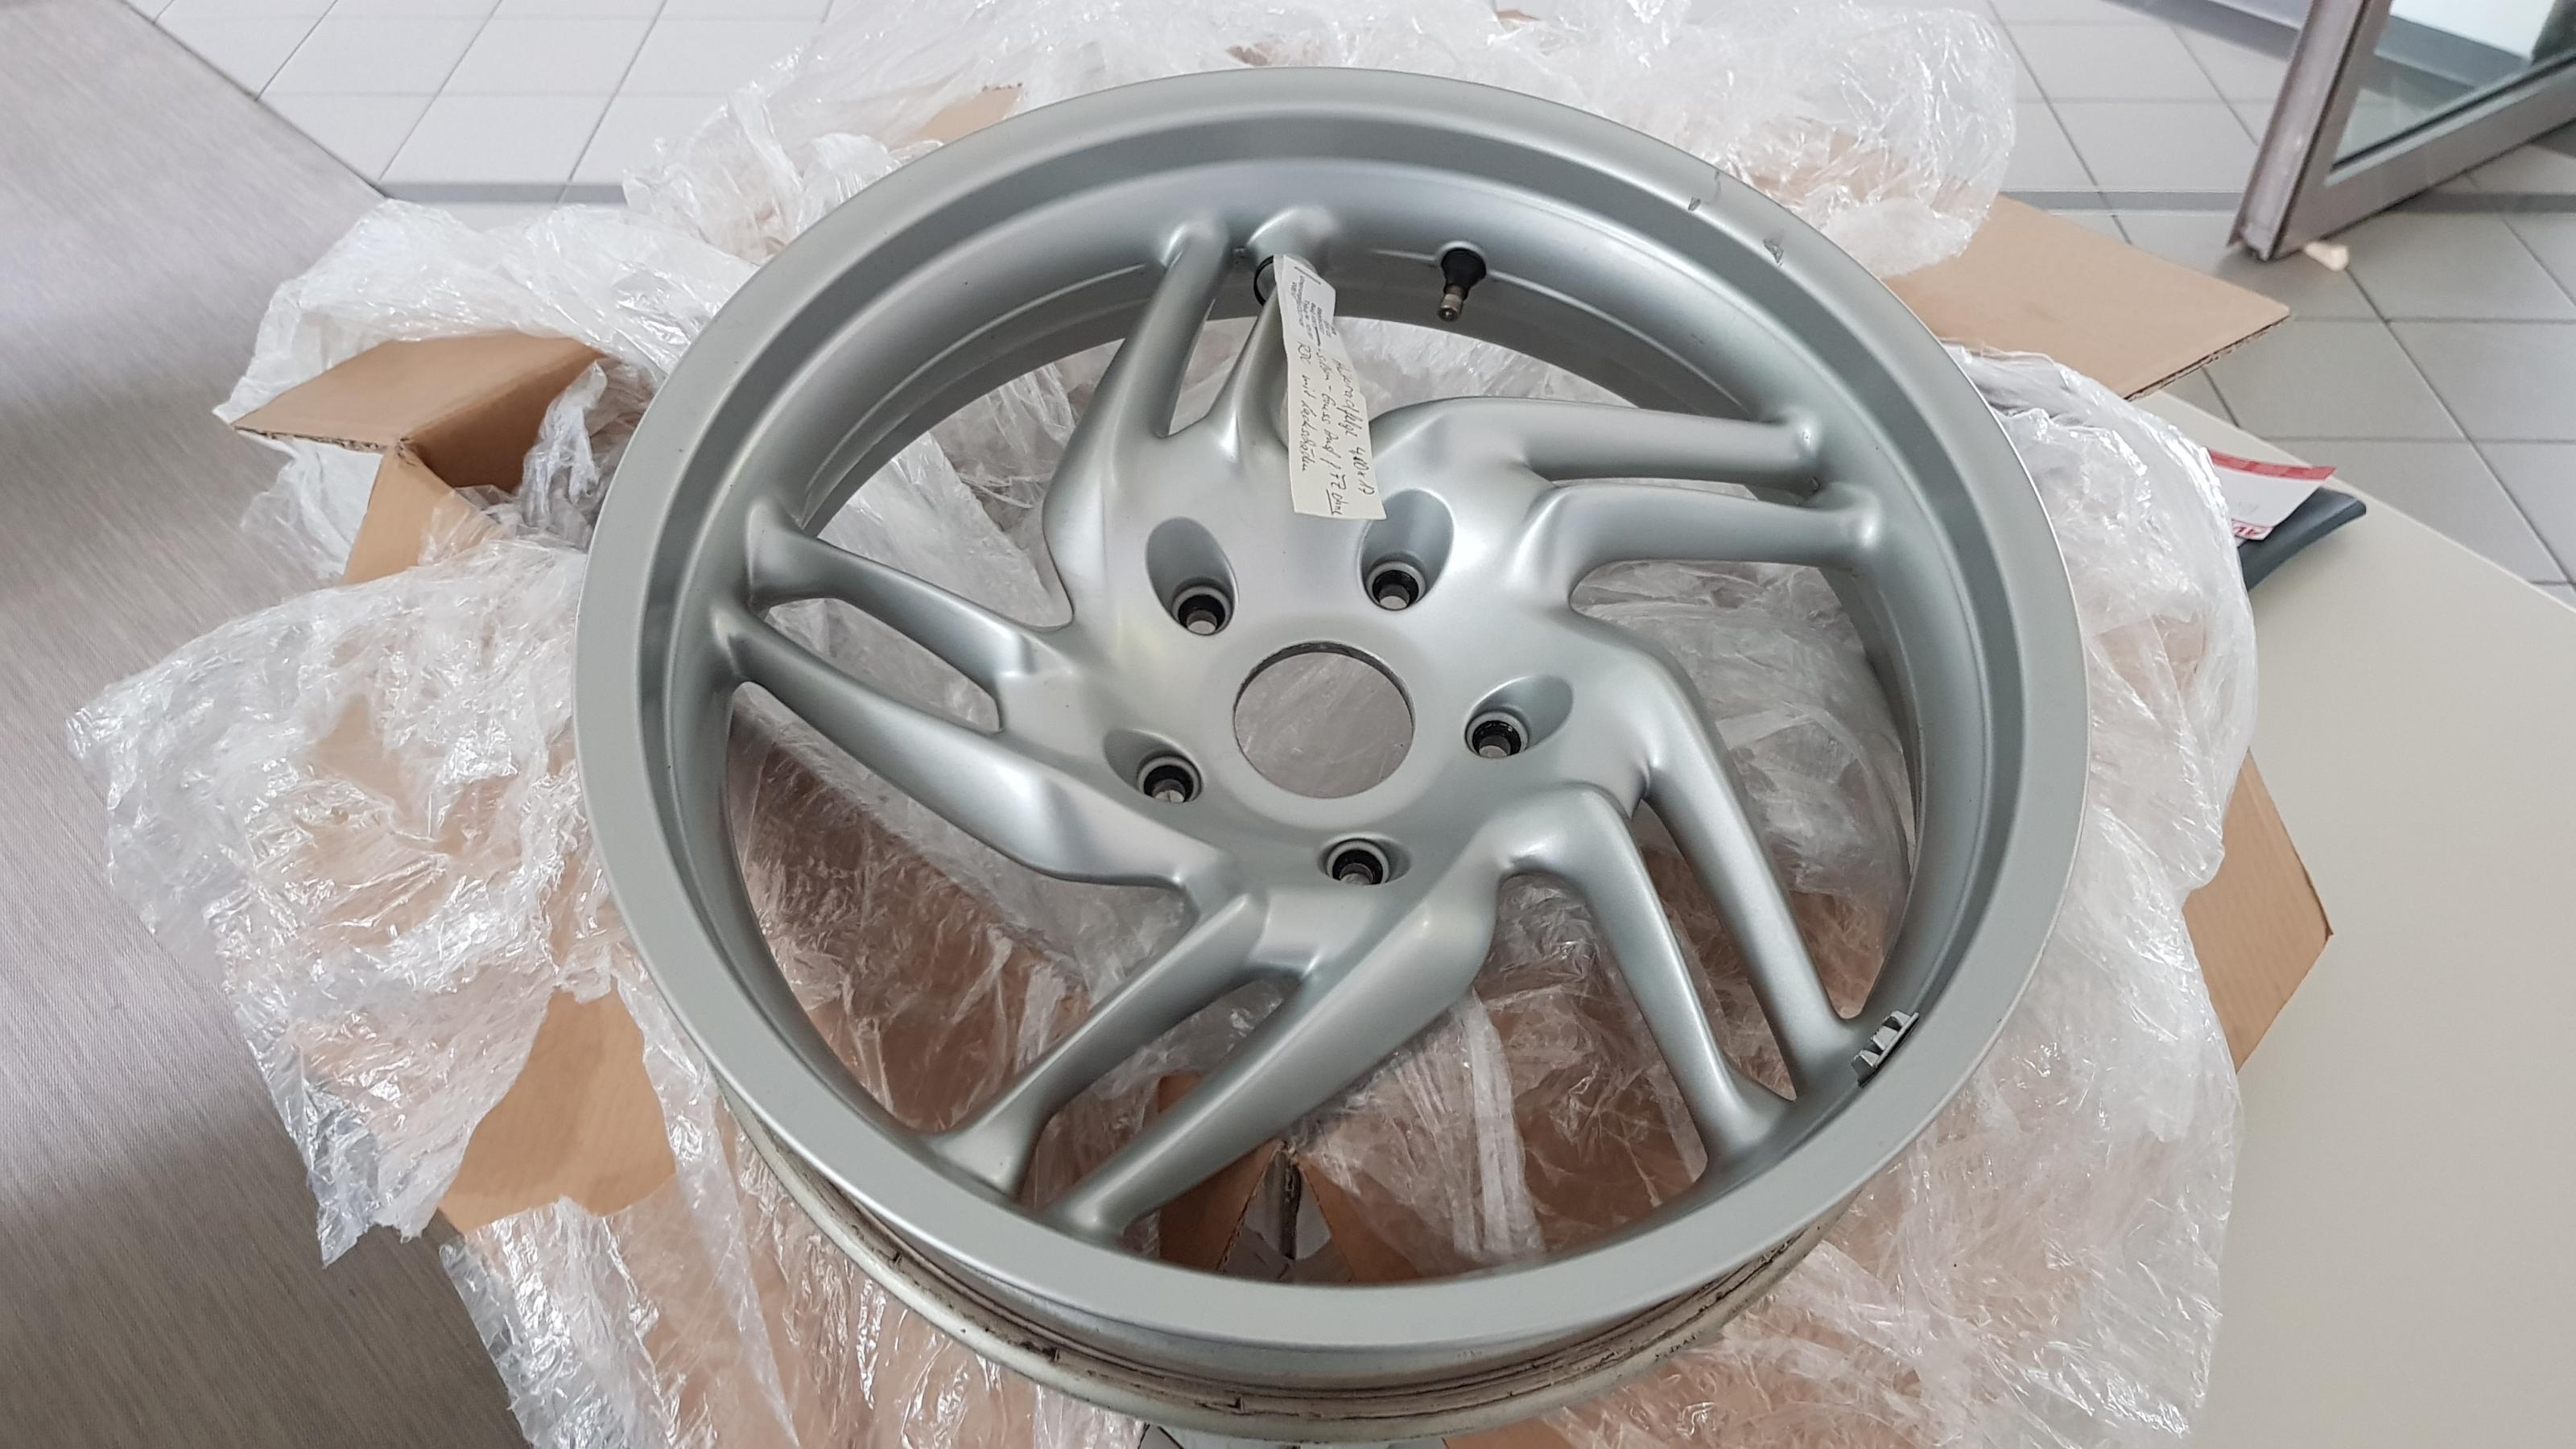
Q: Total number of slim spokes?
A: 10